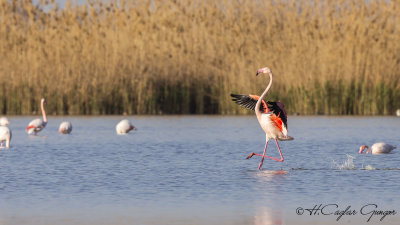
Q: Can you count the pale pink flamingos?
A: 7